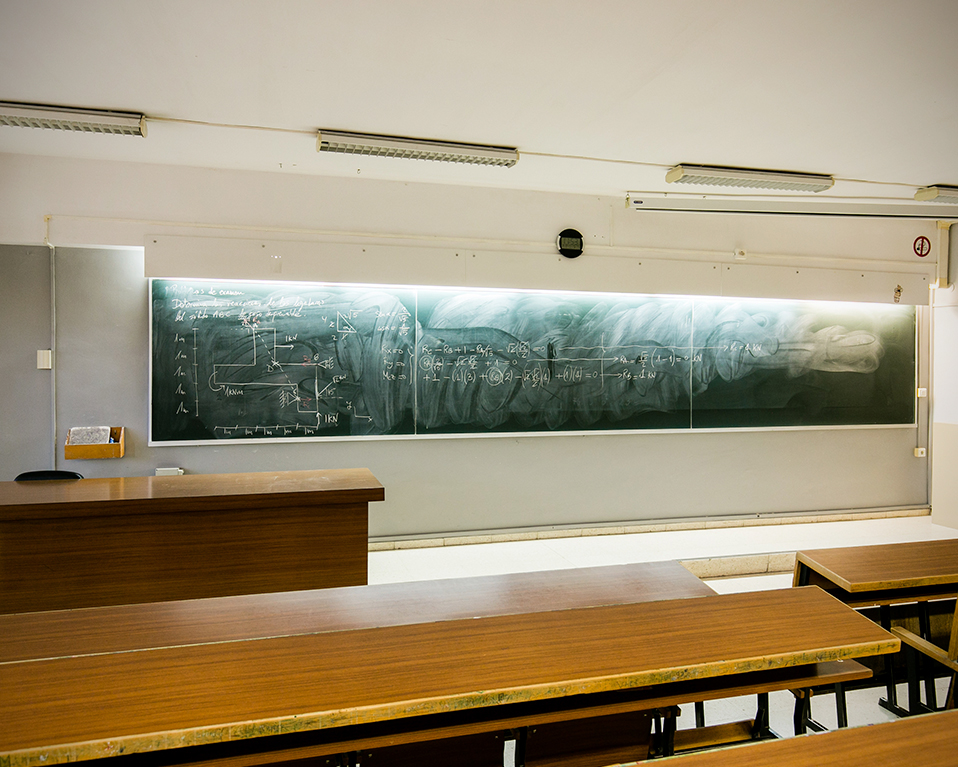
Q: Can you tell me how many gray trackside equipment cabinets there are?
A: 0